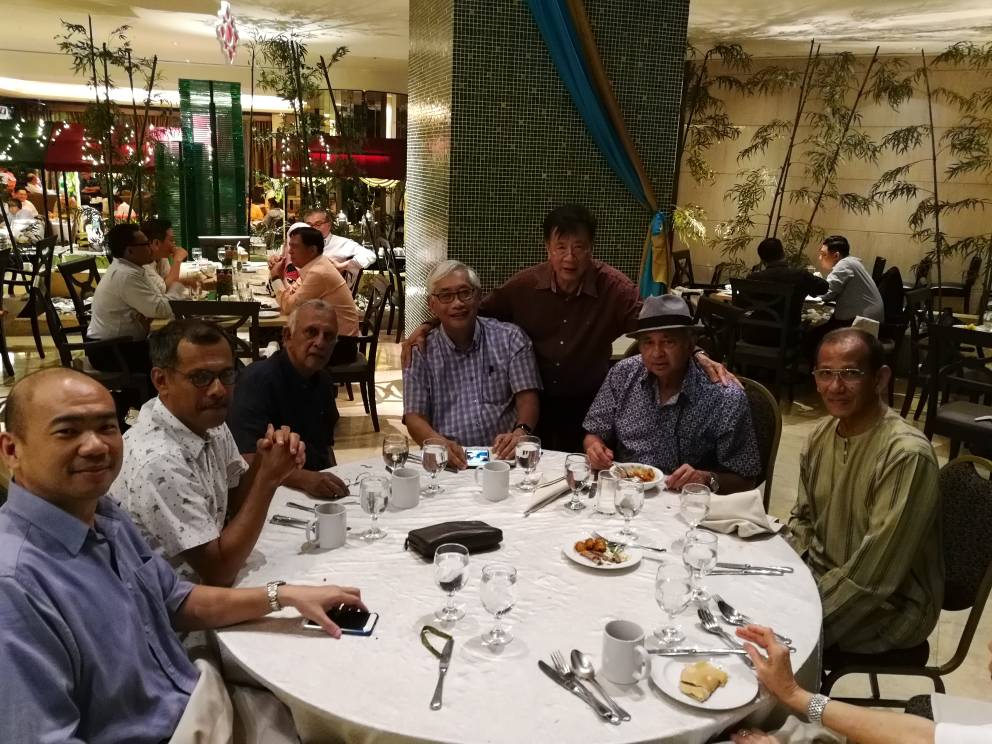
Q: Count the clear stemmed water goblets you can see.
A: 11